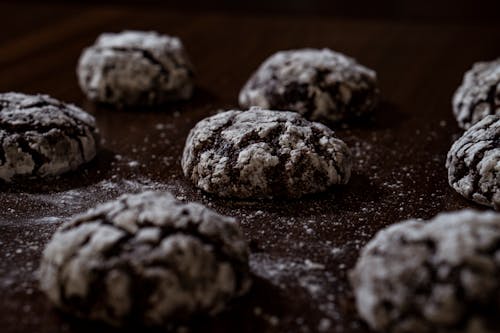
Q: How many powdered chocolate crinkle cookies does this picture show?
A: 8